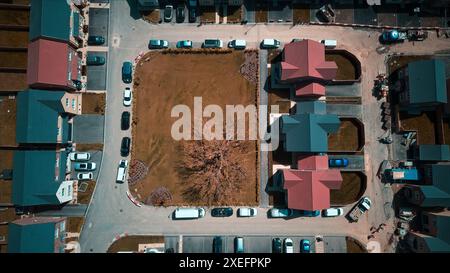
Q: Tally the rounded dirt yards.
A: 3